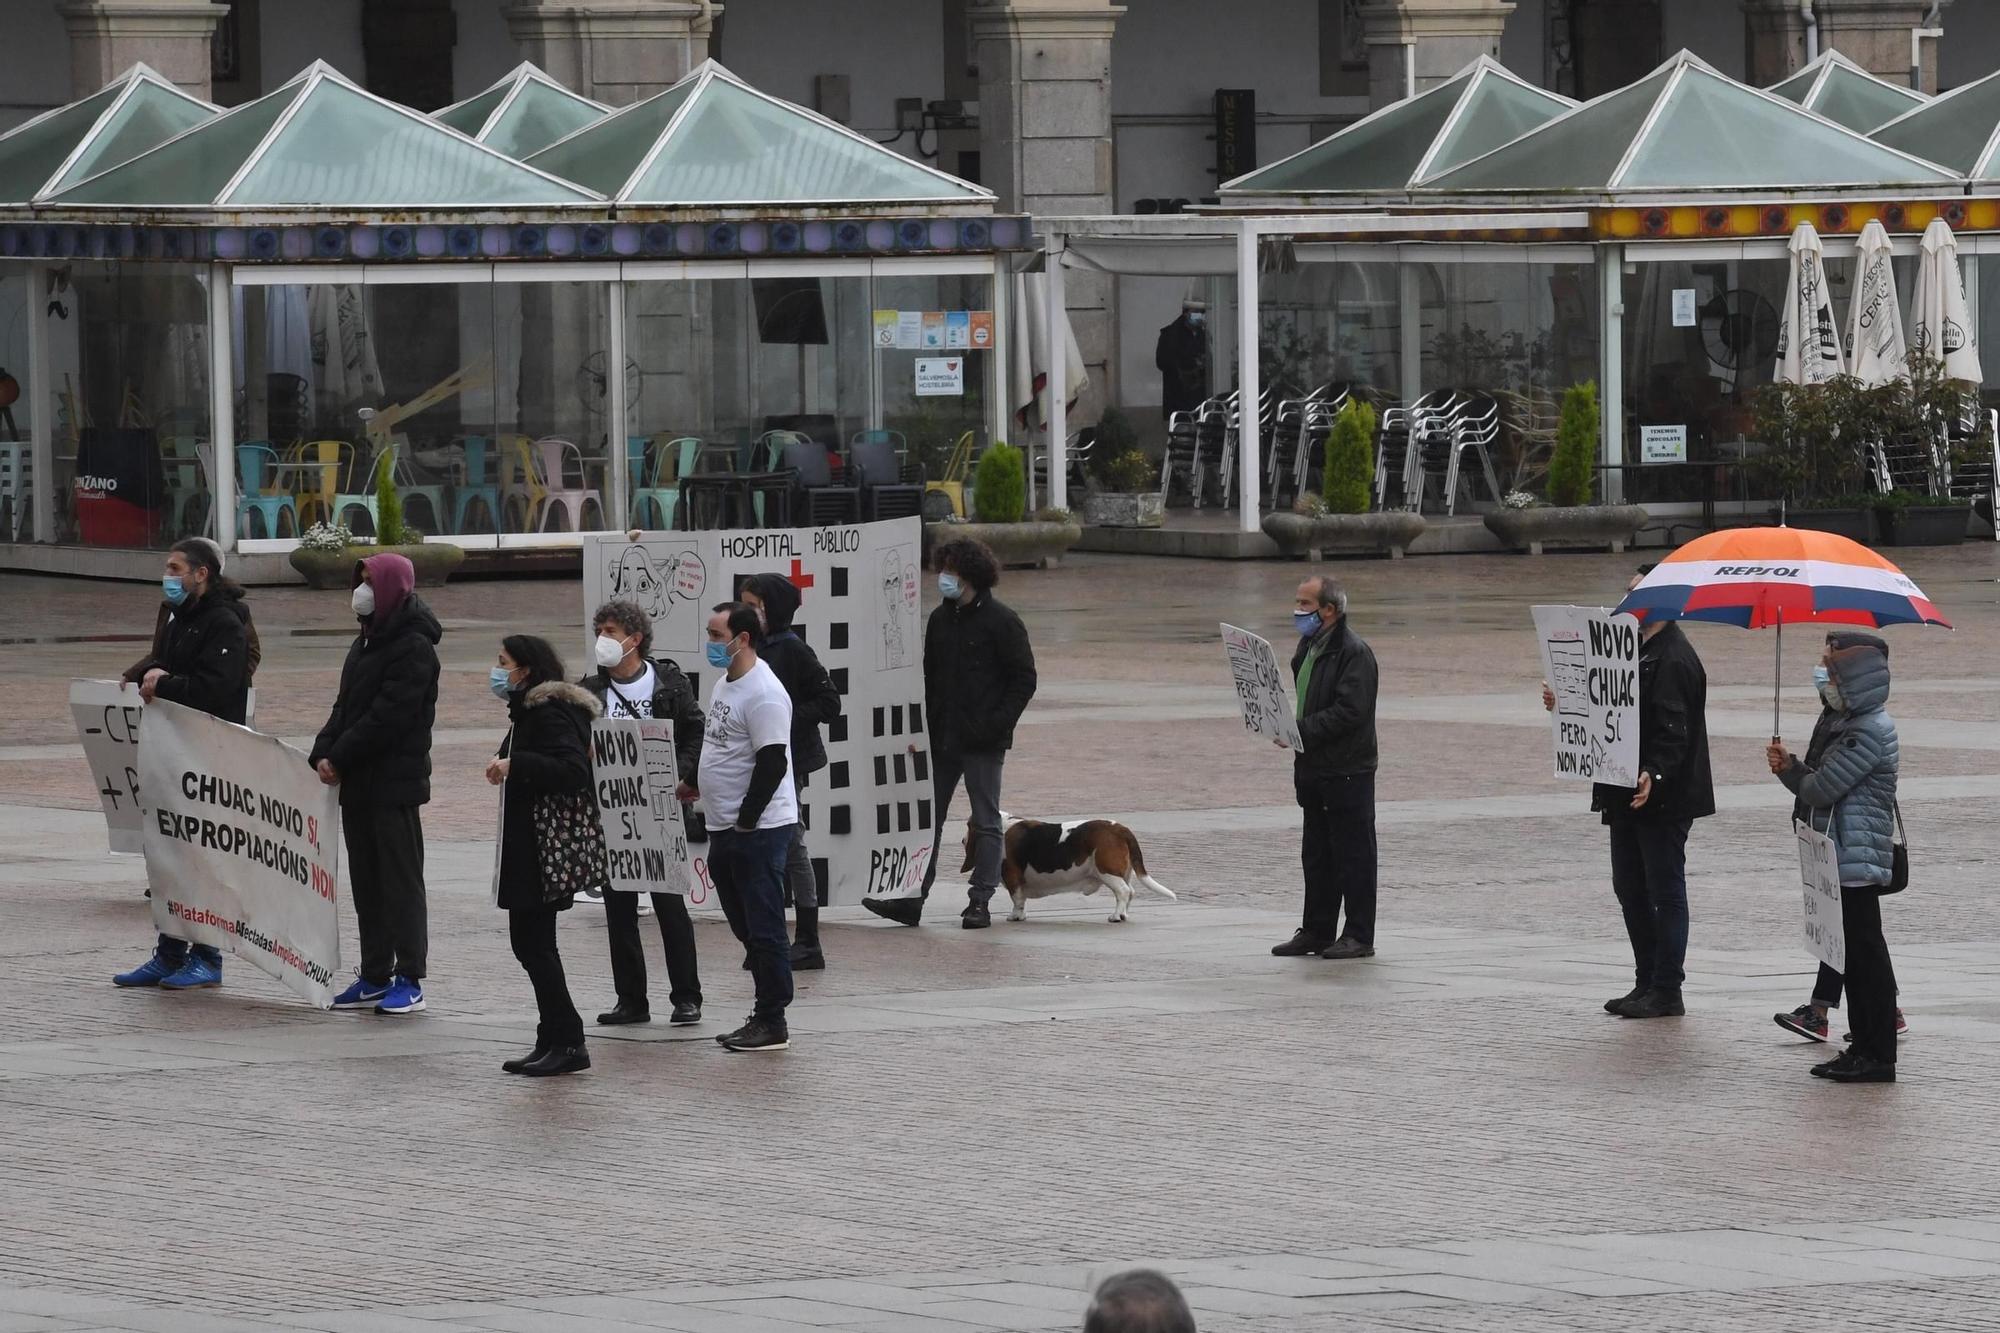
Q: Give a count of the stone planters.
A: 5